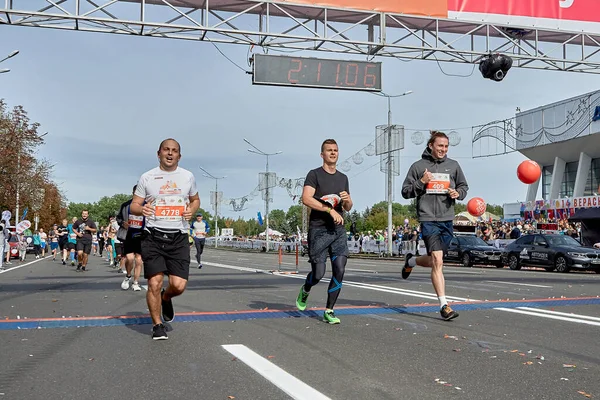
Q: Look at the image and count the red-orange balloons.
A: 2